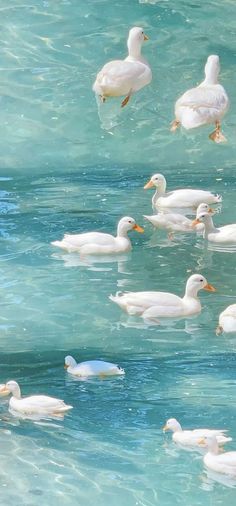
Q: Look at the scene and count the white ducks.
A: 12